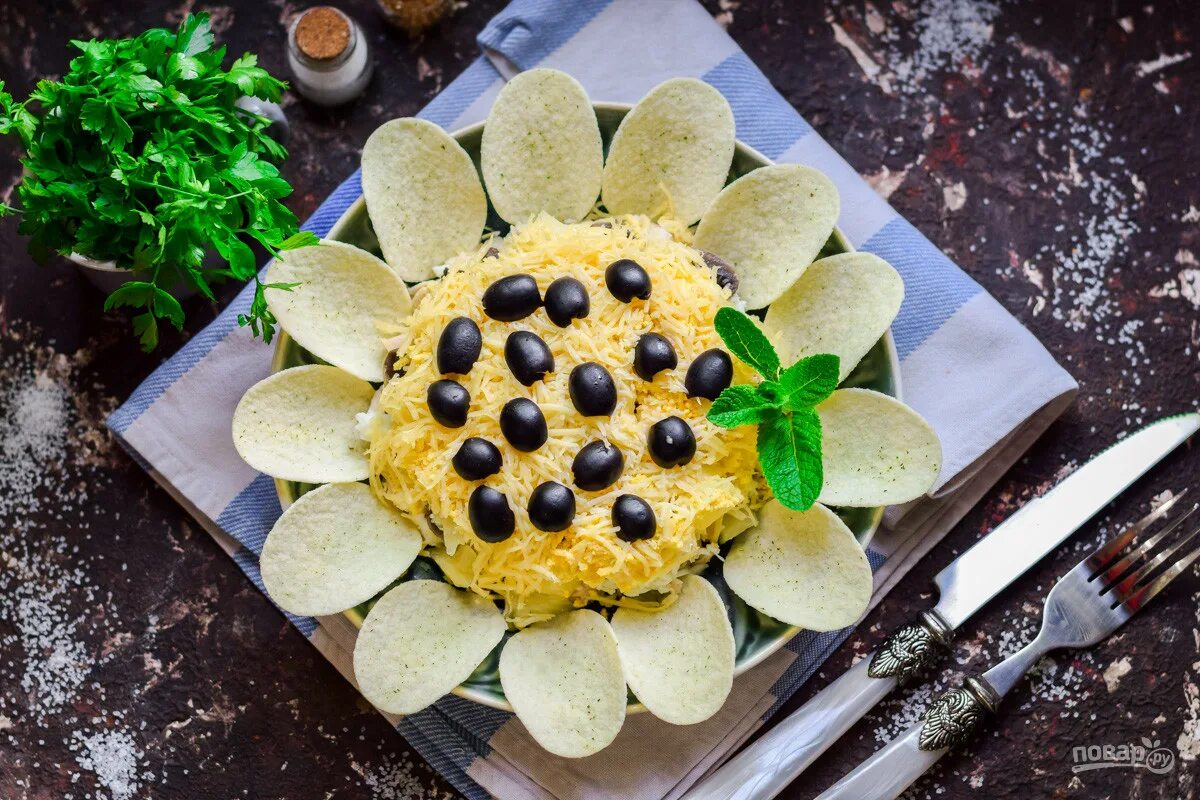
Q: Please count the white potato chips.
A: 13